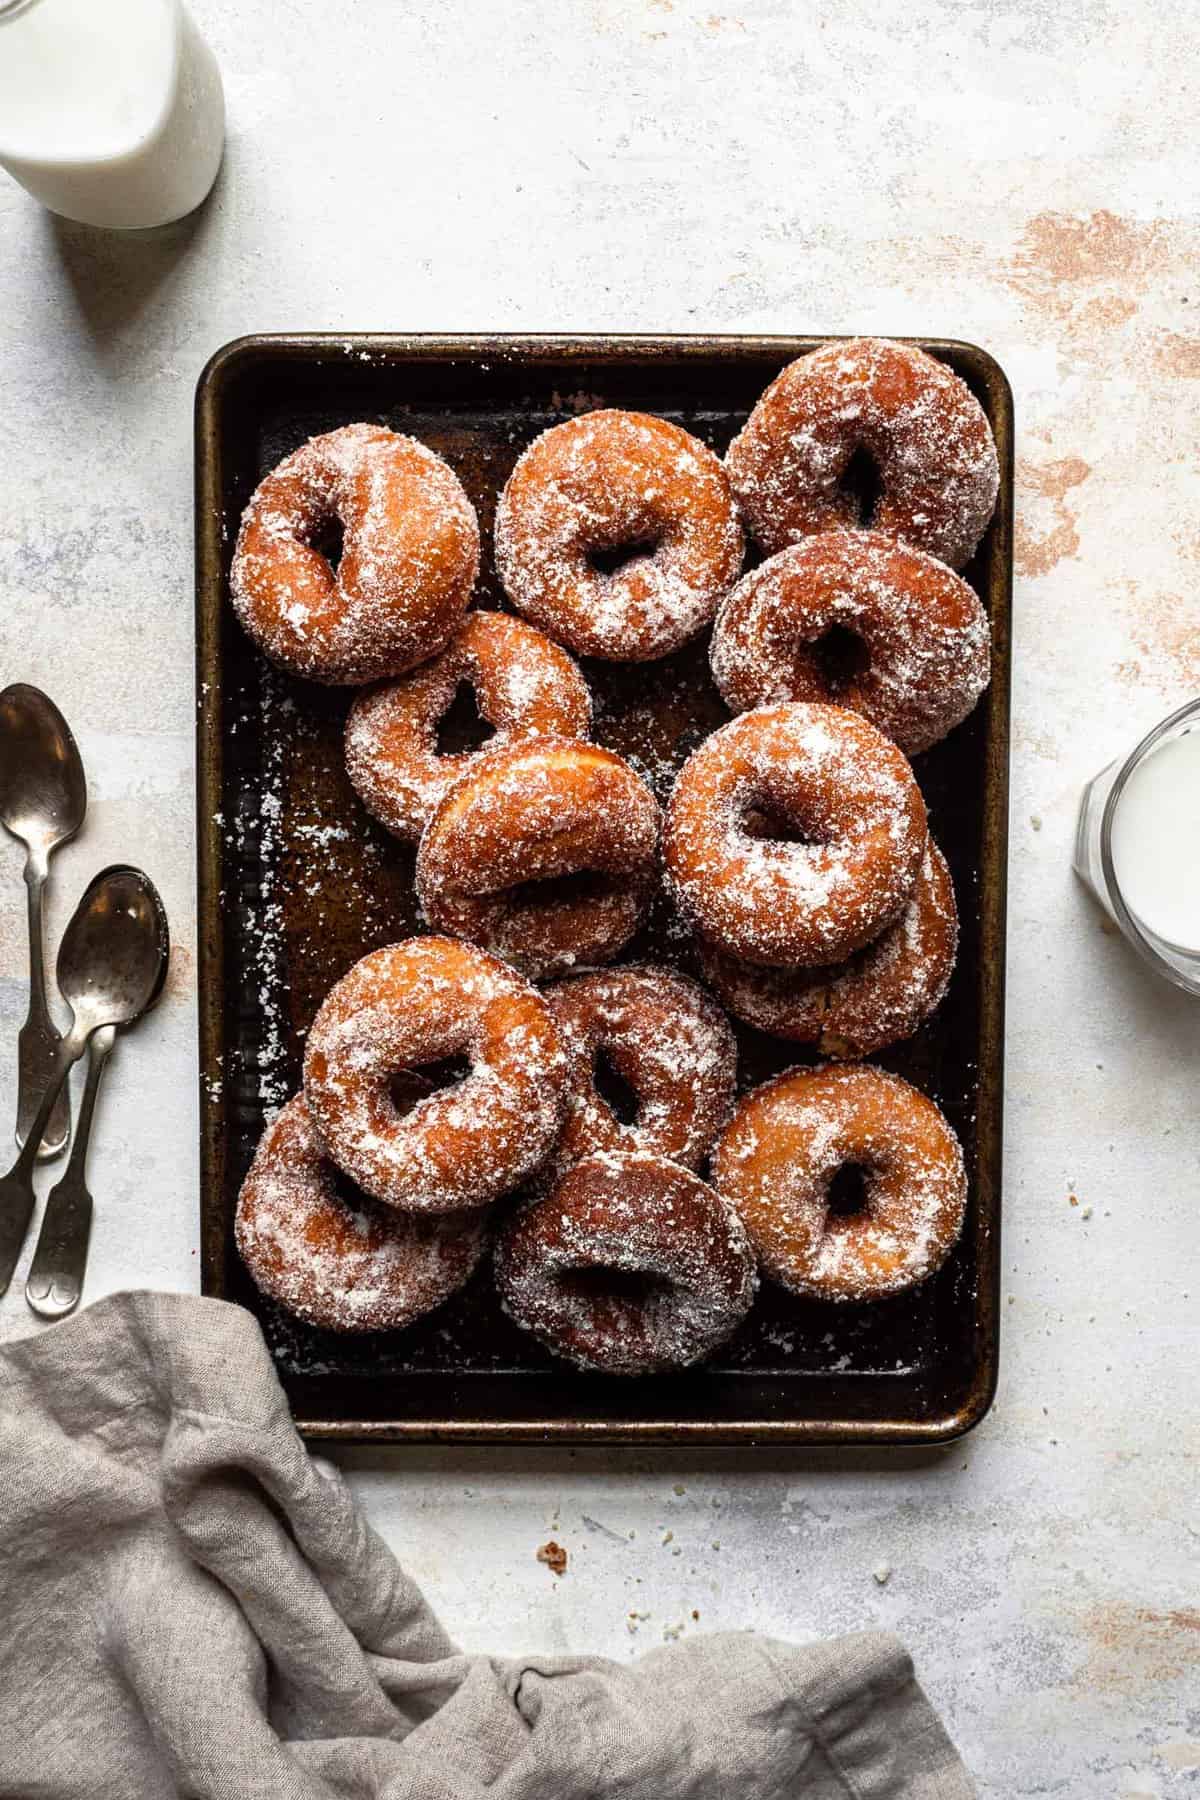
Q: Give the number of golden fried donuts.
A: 13